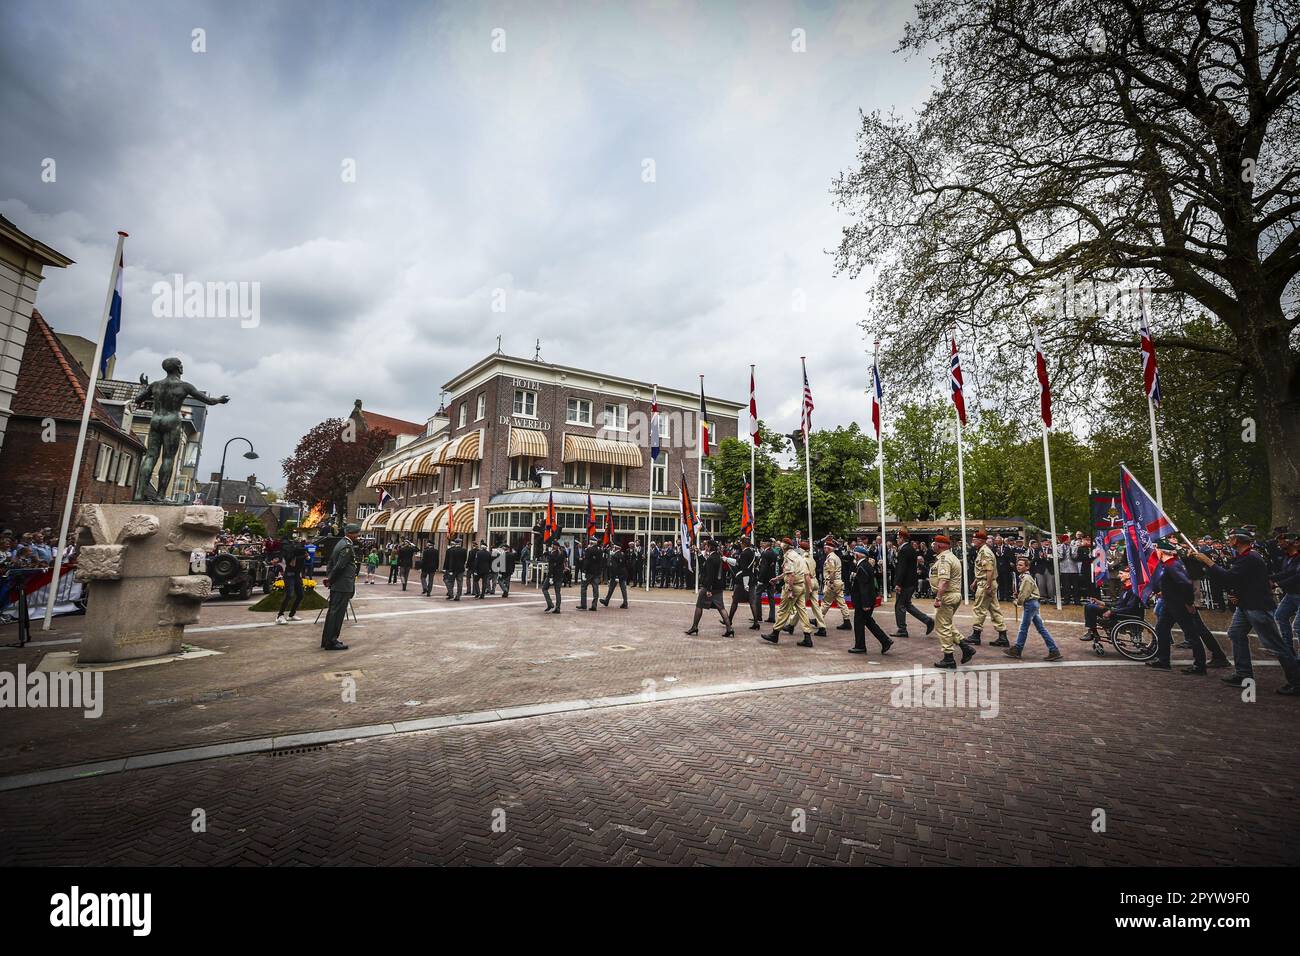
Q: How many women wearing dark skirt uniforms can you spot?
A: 2